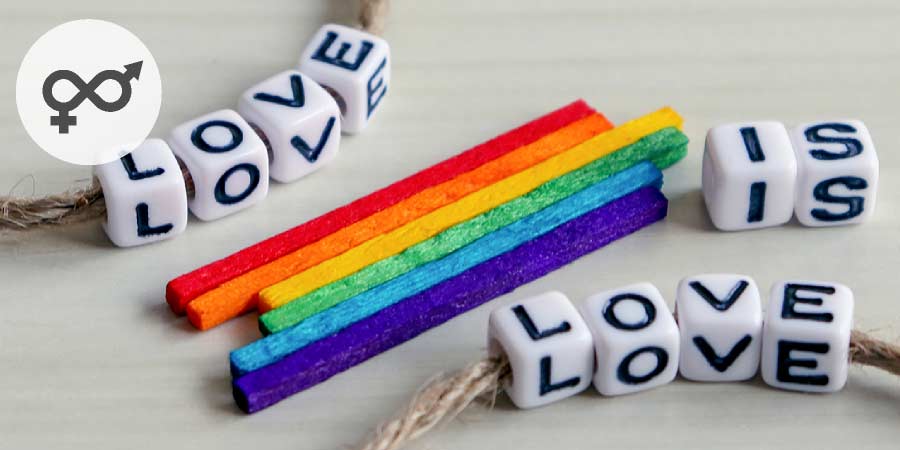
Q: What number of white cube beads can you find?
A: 10